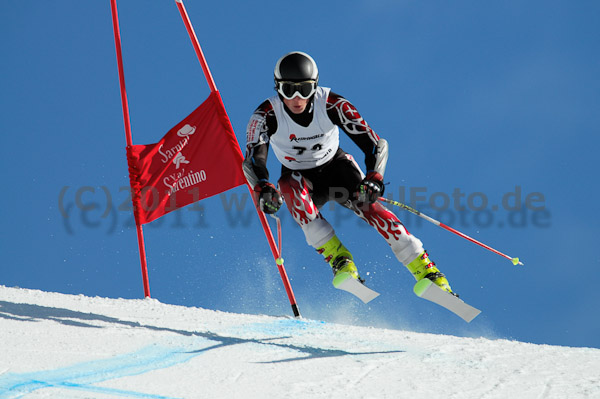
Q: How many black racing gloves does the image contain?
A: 2